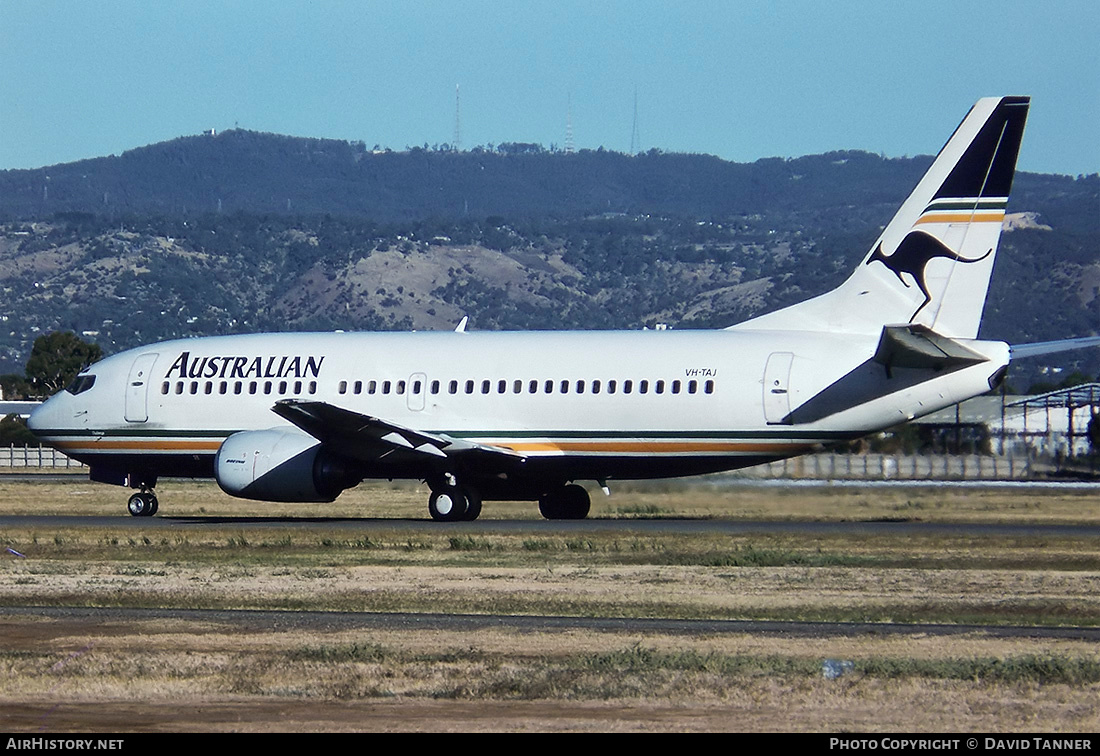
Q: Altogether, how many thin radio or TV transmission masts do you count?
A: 3